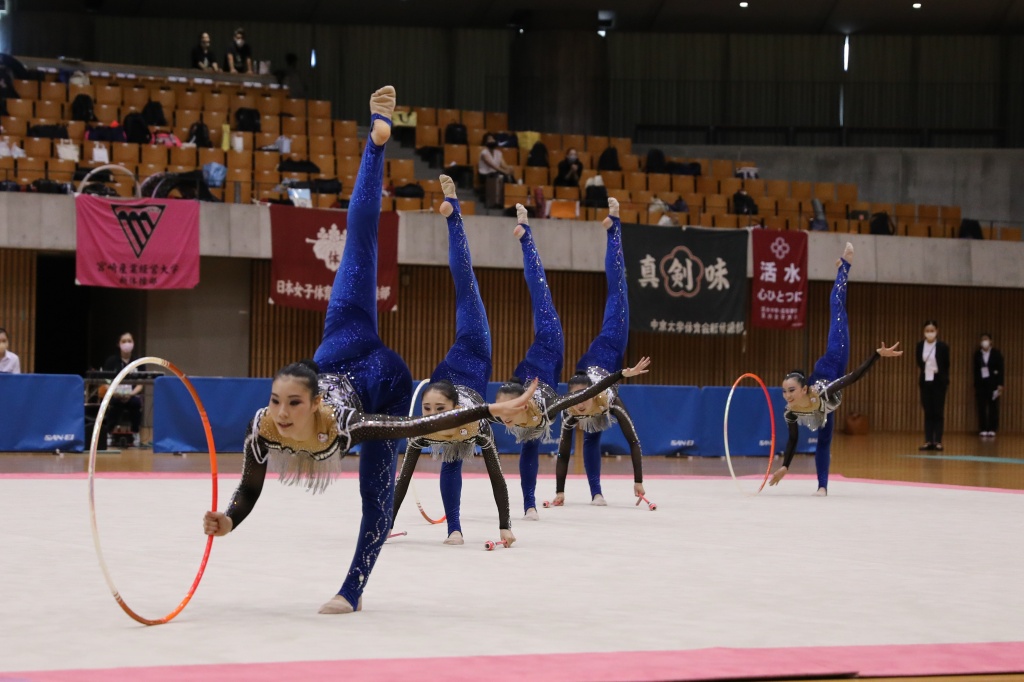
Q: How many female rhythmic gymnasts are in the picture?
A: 5